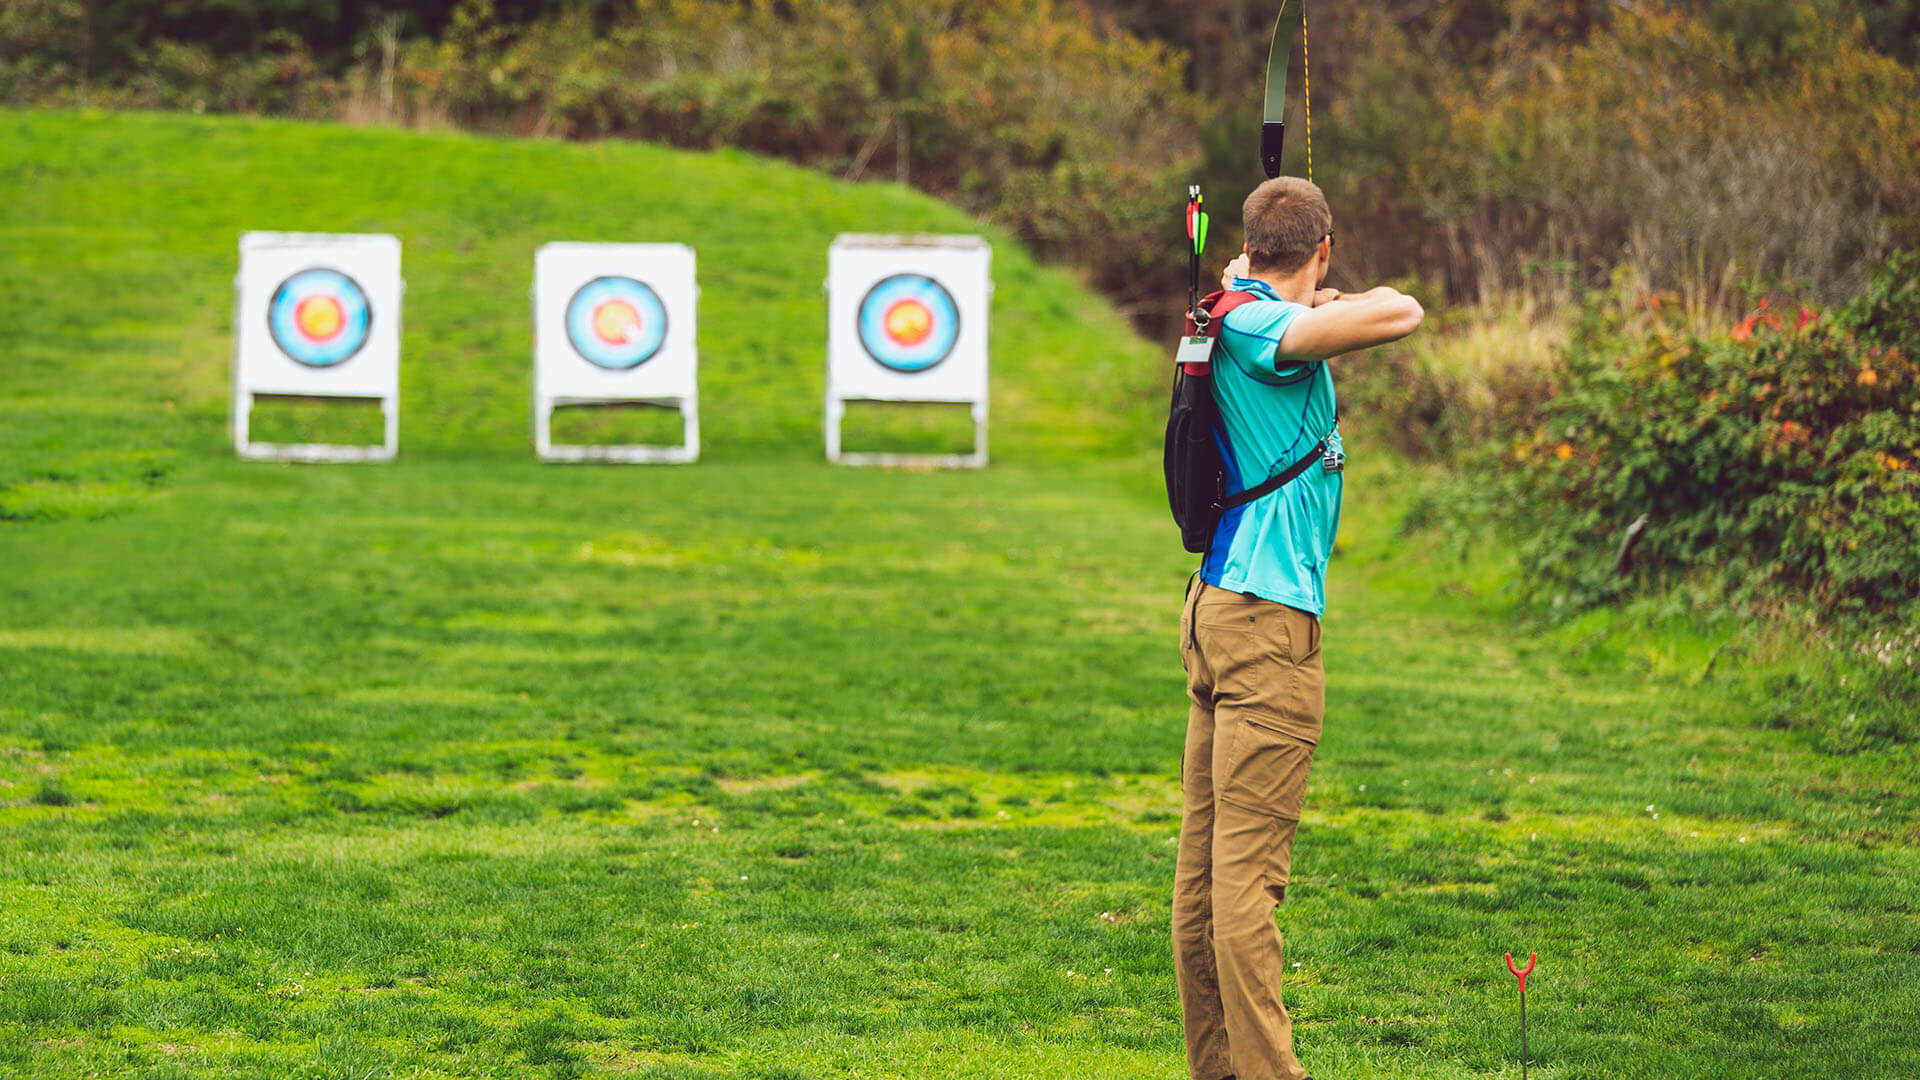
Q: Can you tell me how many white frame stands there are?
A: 3